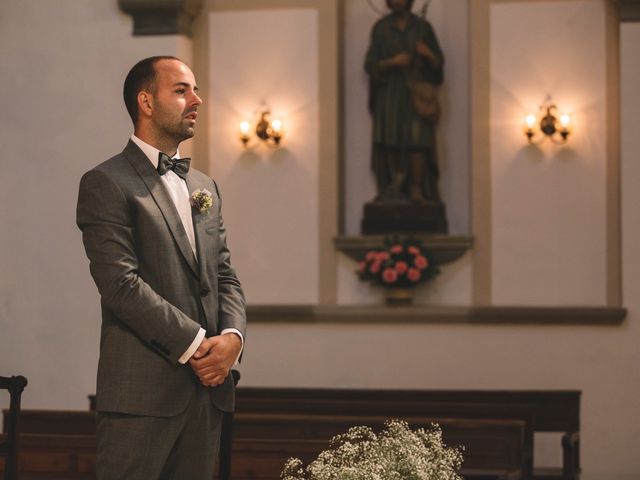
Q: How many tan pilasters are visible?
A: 4